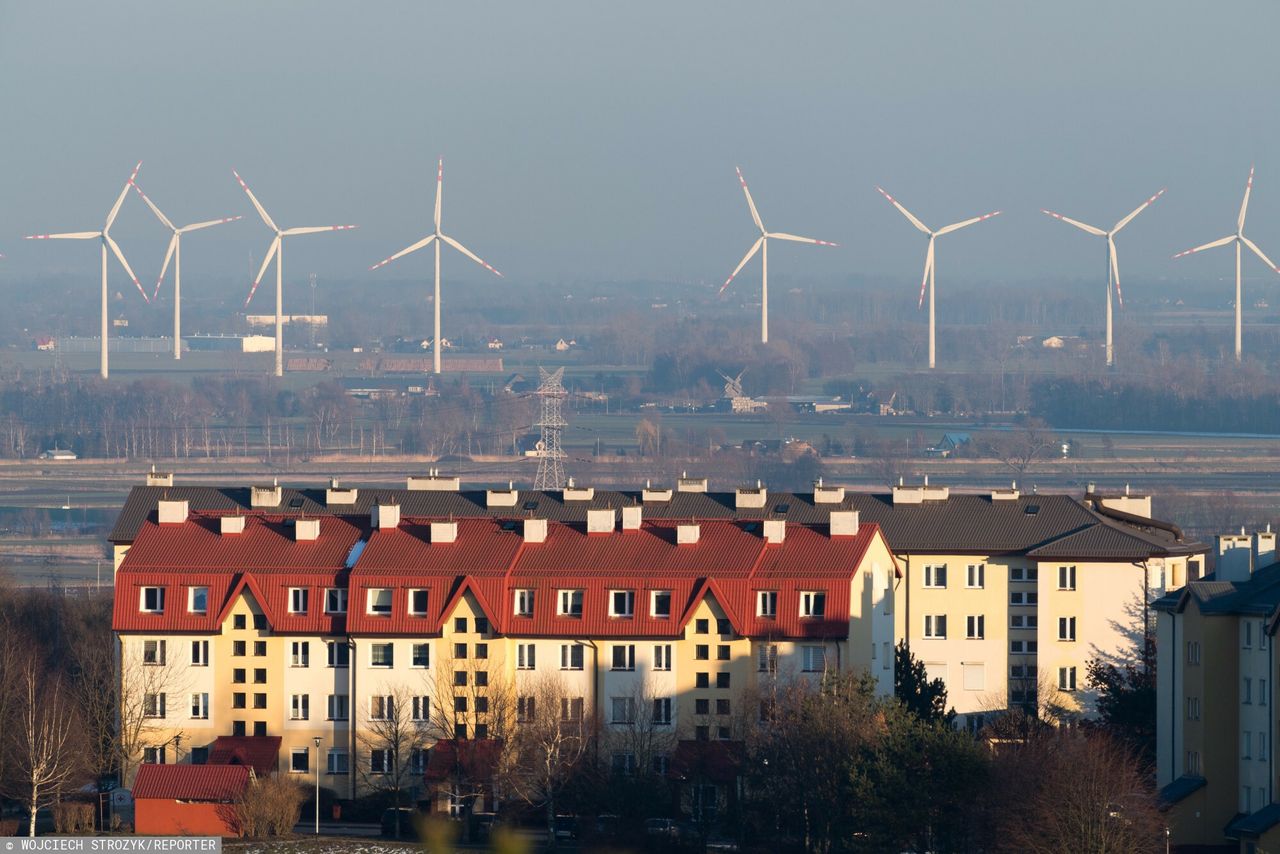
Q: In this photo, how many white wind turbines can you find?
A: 8